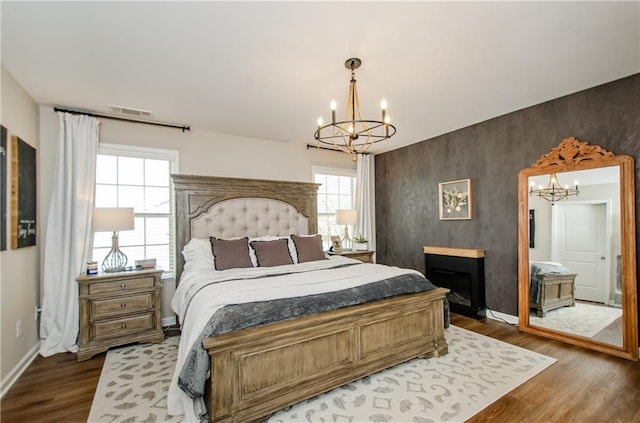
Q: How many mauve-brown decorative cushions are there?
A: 3